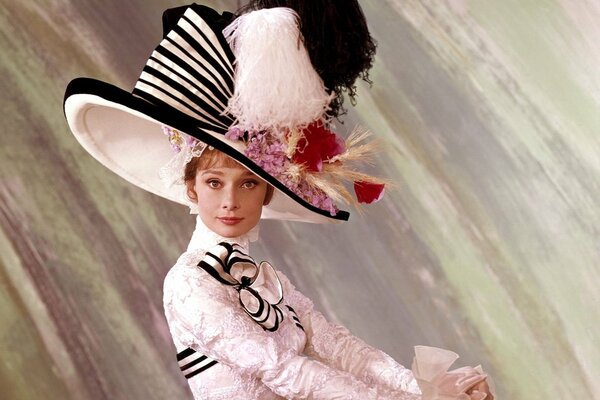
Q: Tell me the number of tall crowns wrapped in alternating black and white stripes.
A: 1